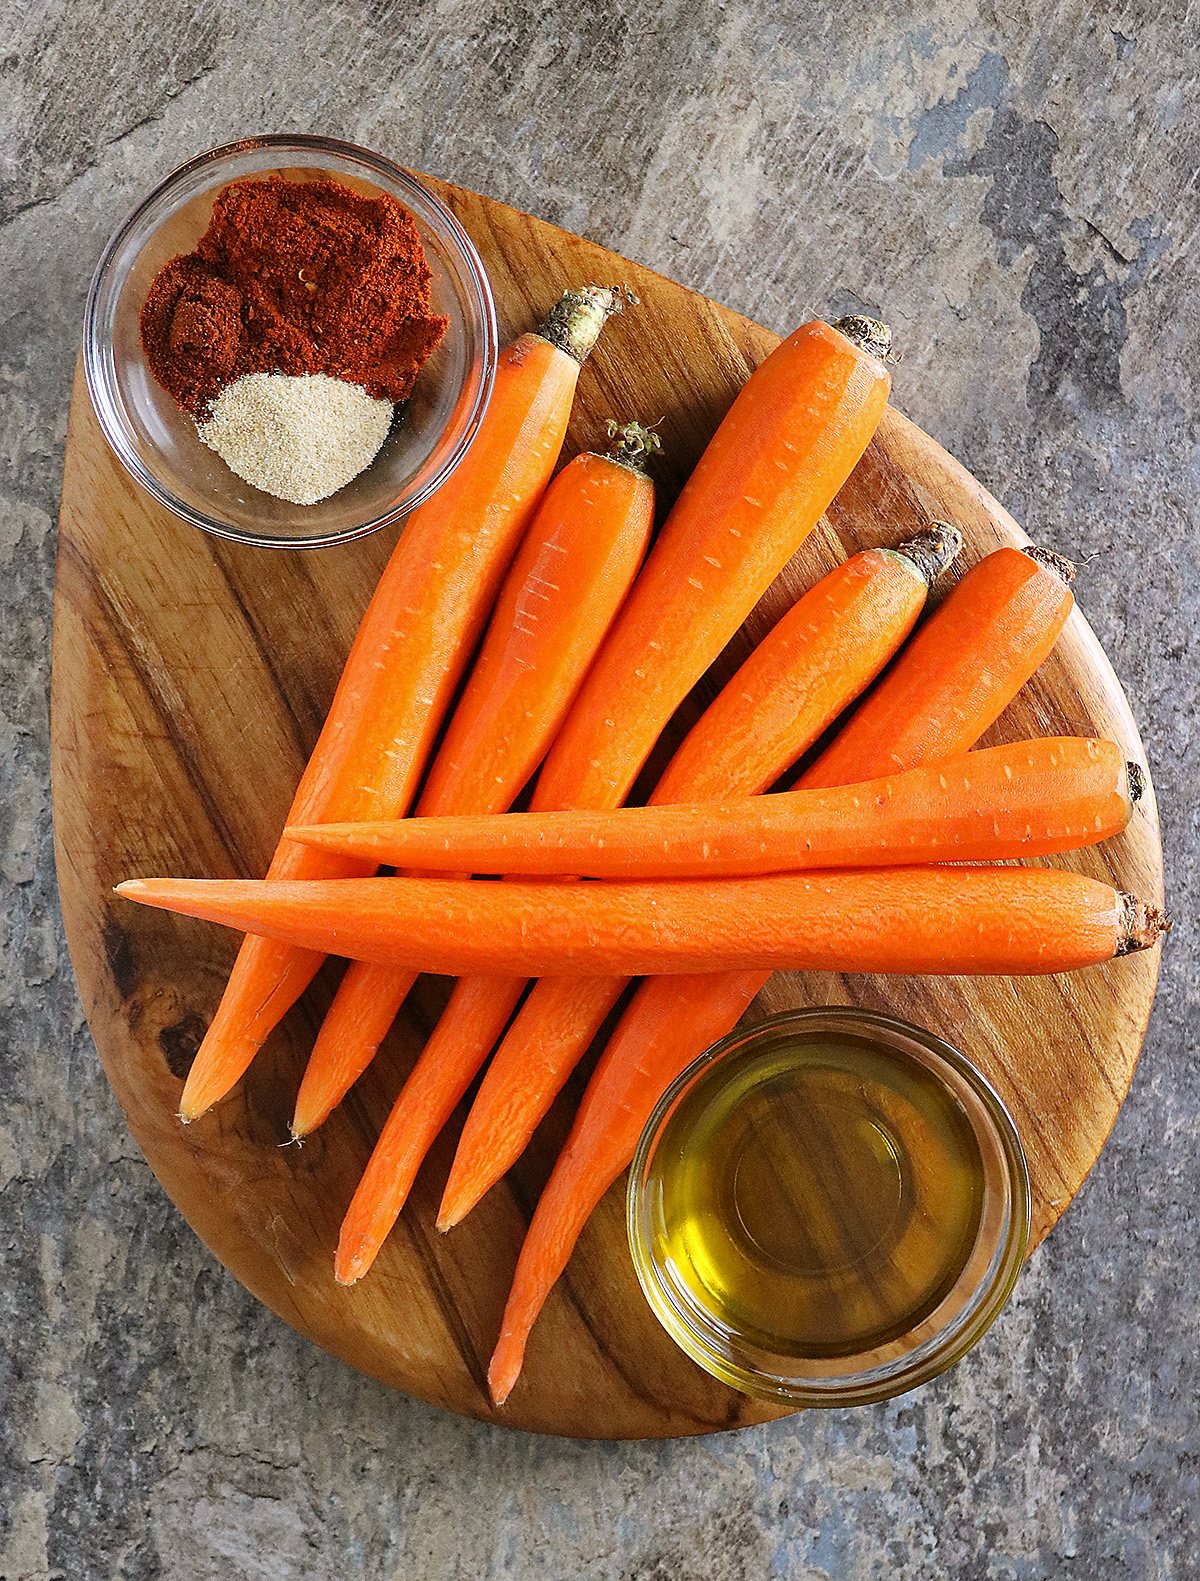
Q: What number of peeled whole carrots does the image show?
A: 7